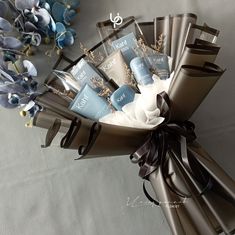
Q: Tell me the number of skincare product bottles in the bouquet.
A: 7